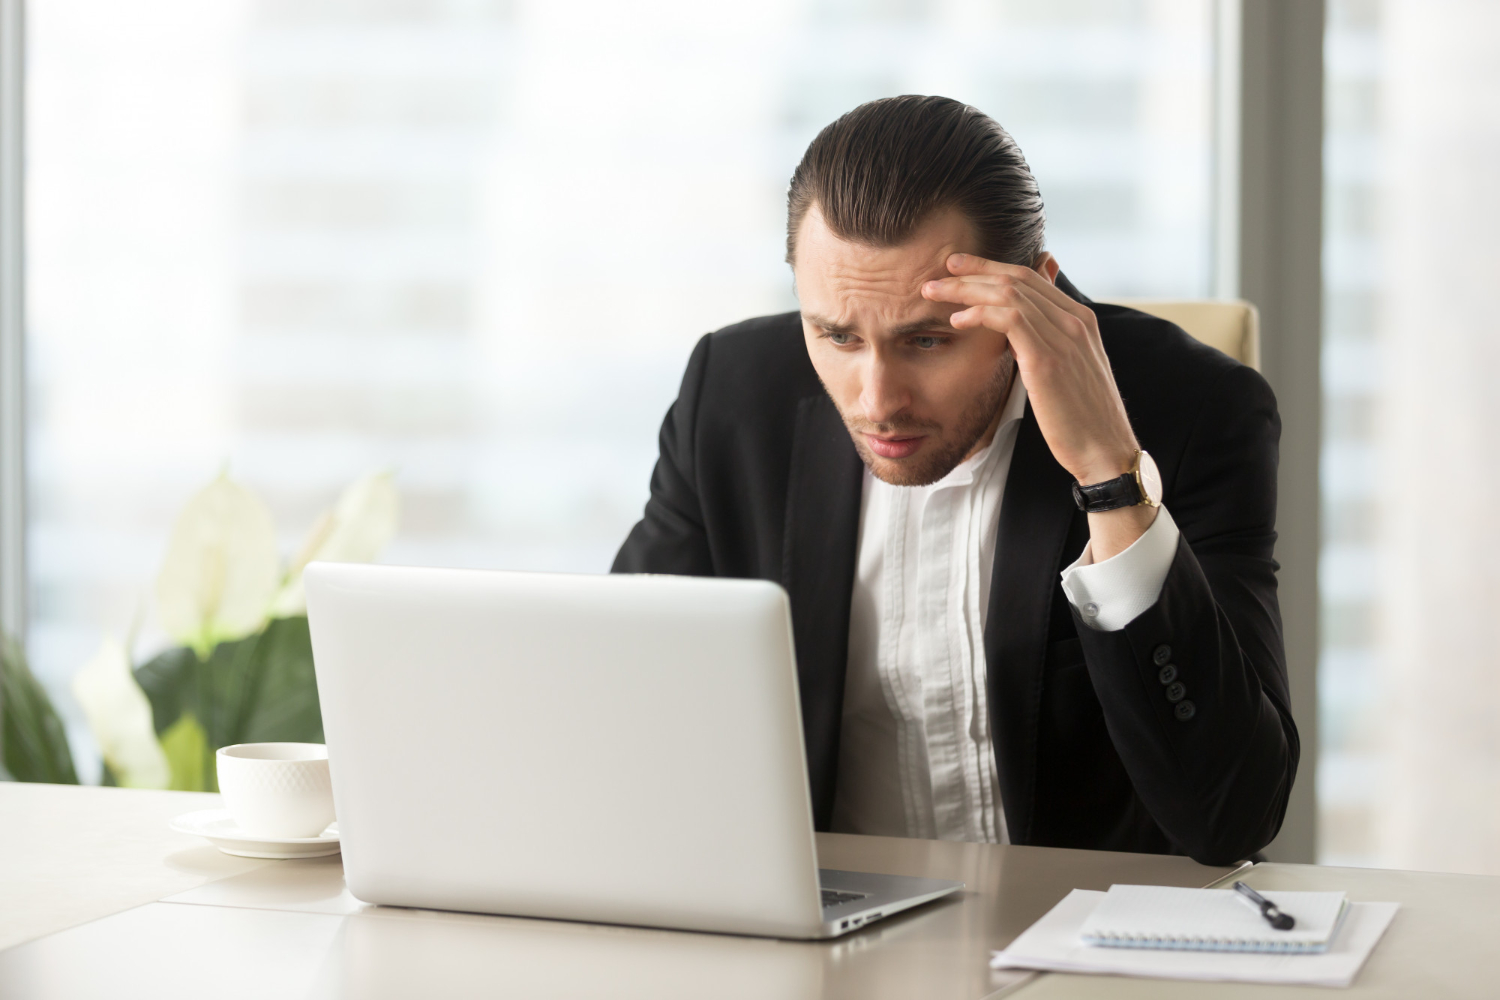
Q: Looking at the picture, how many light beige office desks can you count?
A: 1